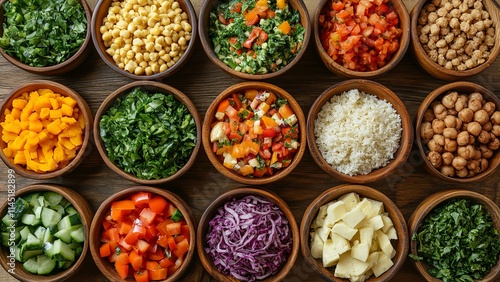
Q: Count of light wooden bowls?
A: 15